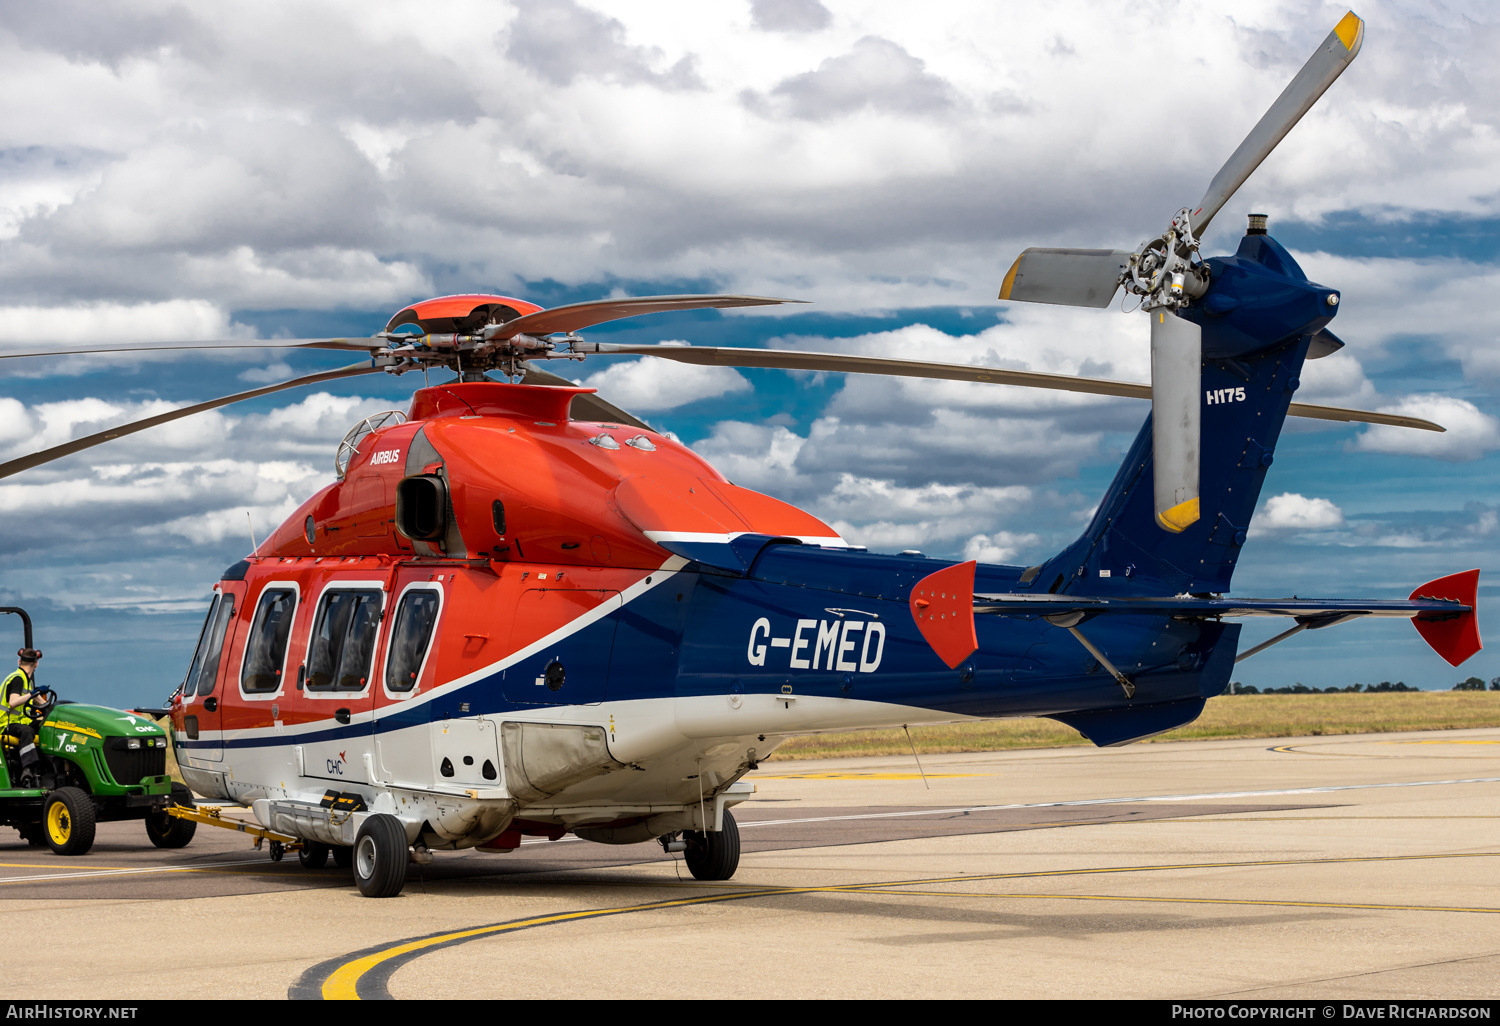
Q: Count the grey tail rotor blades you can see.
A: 3